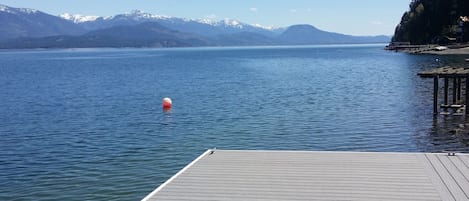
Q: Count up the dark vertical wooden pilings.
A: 5